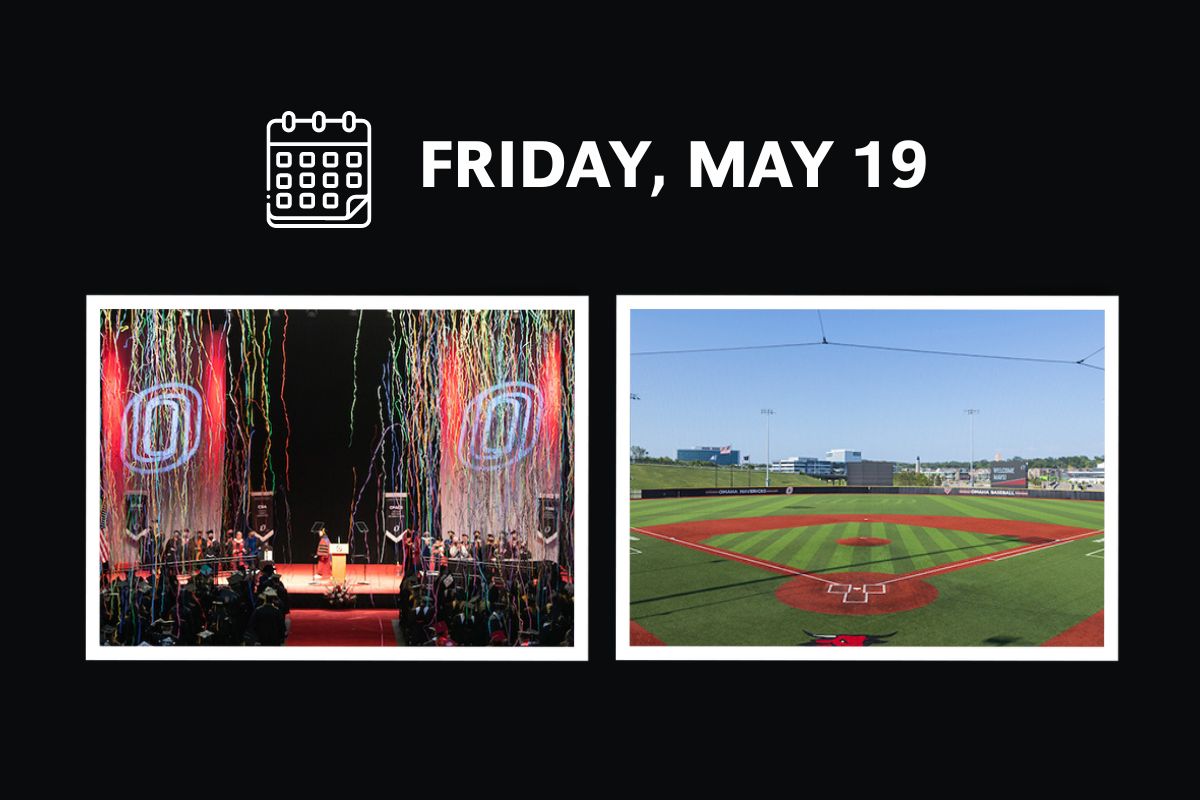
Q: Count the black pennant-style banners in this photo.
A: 4